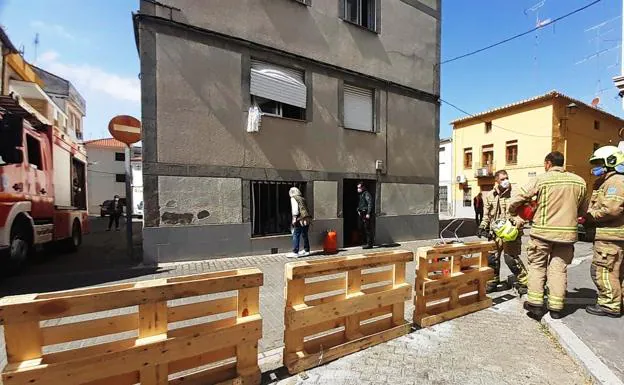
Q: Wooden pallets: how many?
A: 3